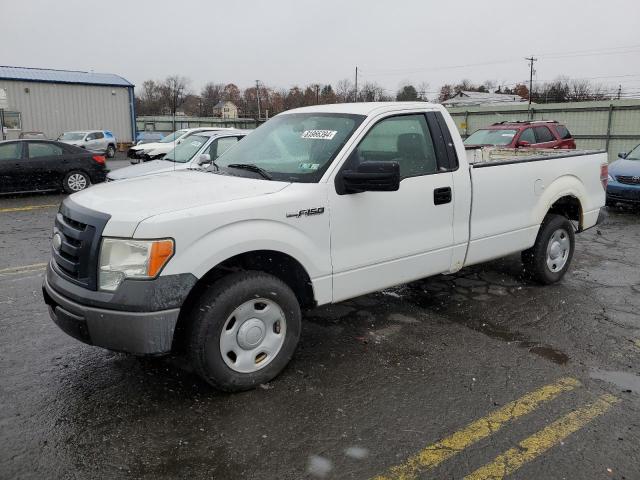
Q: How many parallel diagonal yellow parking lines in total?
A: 2